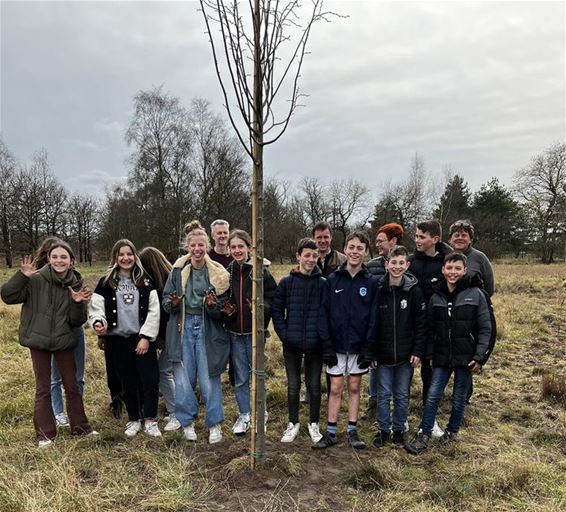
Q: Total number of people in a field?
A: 15